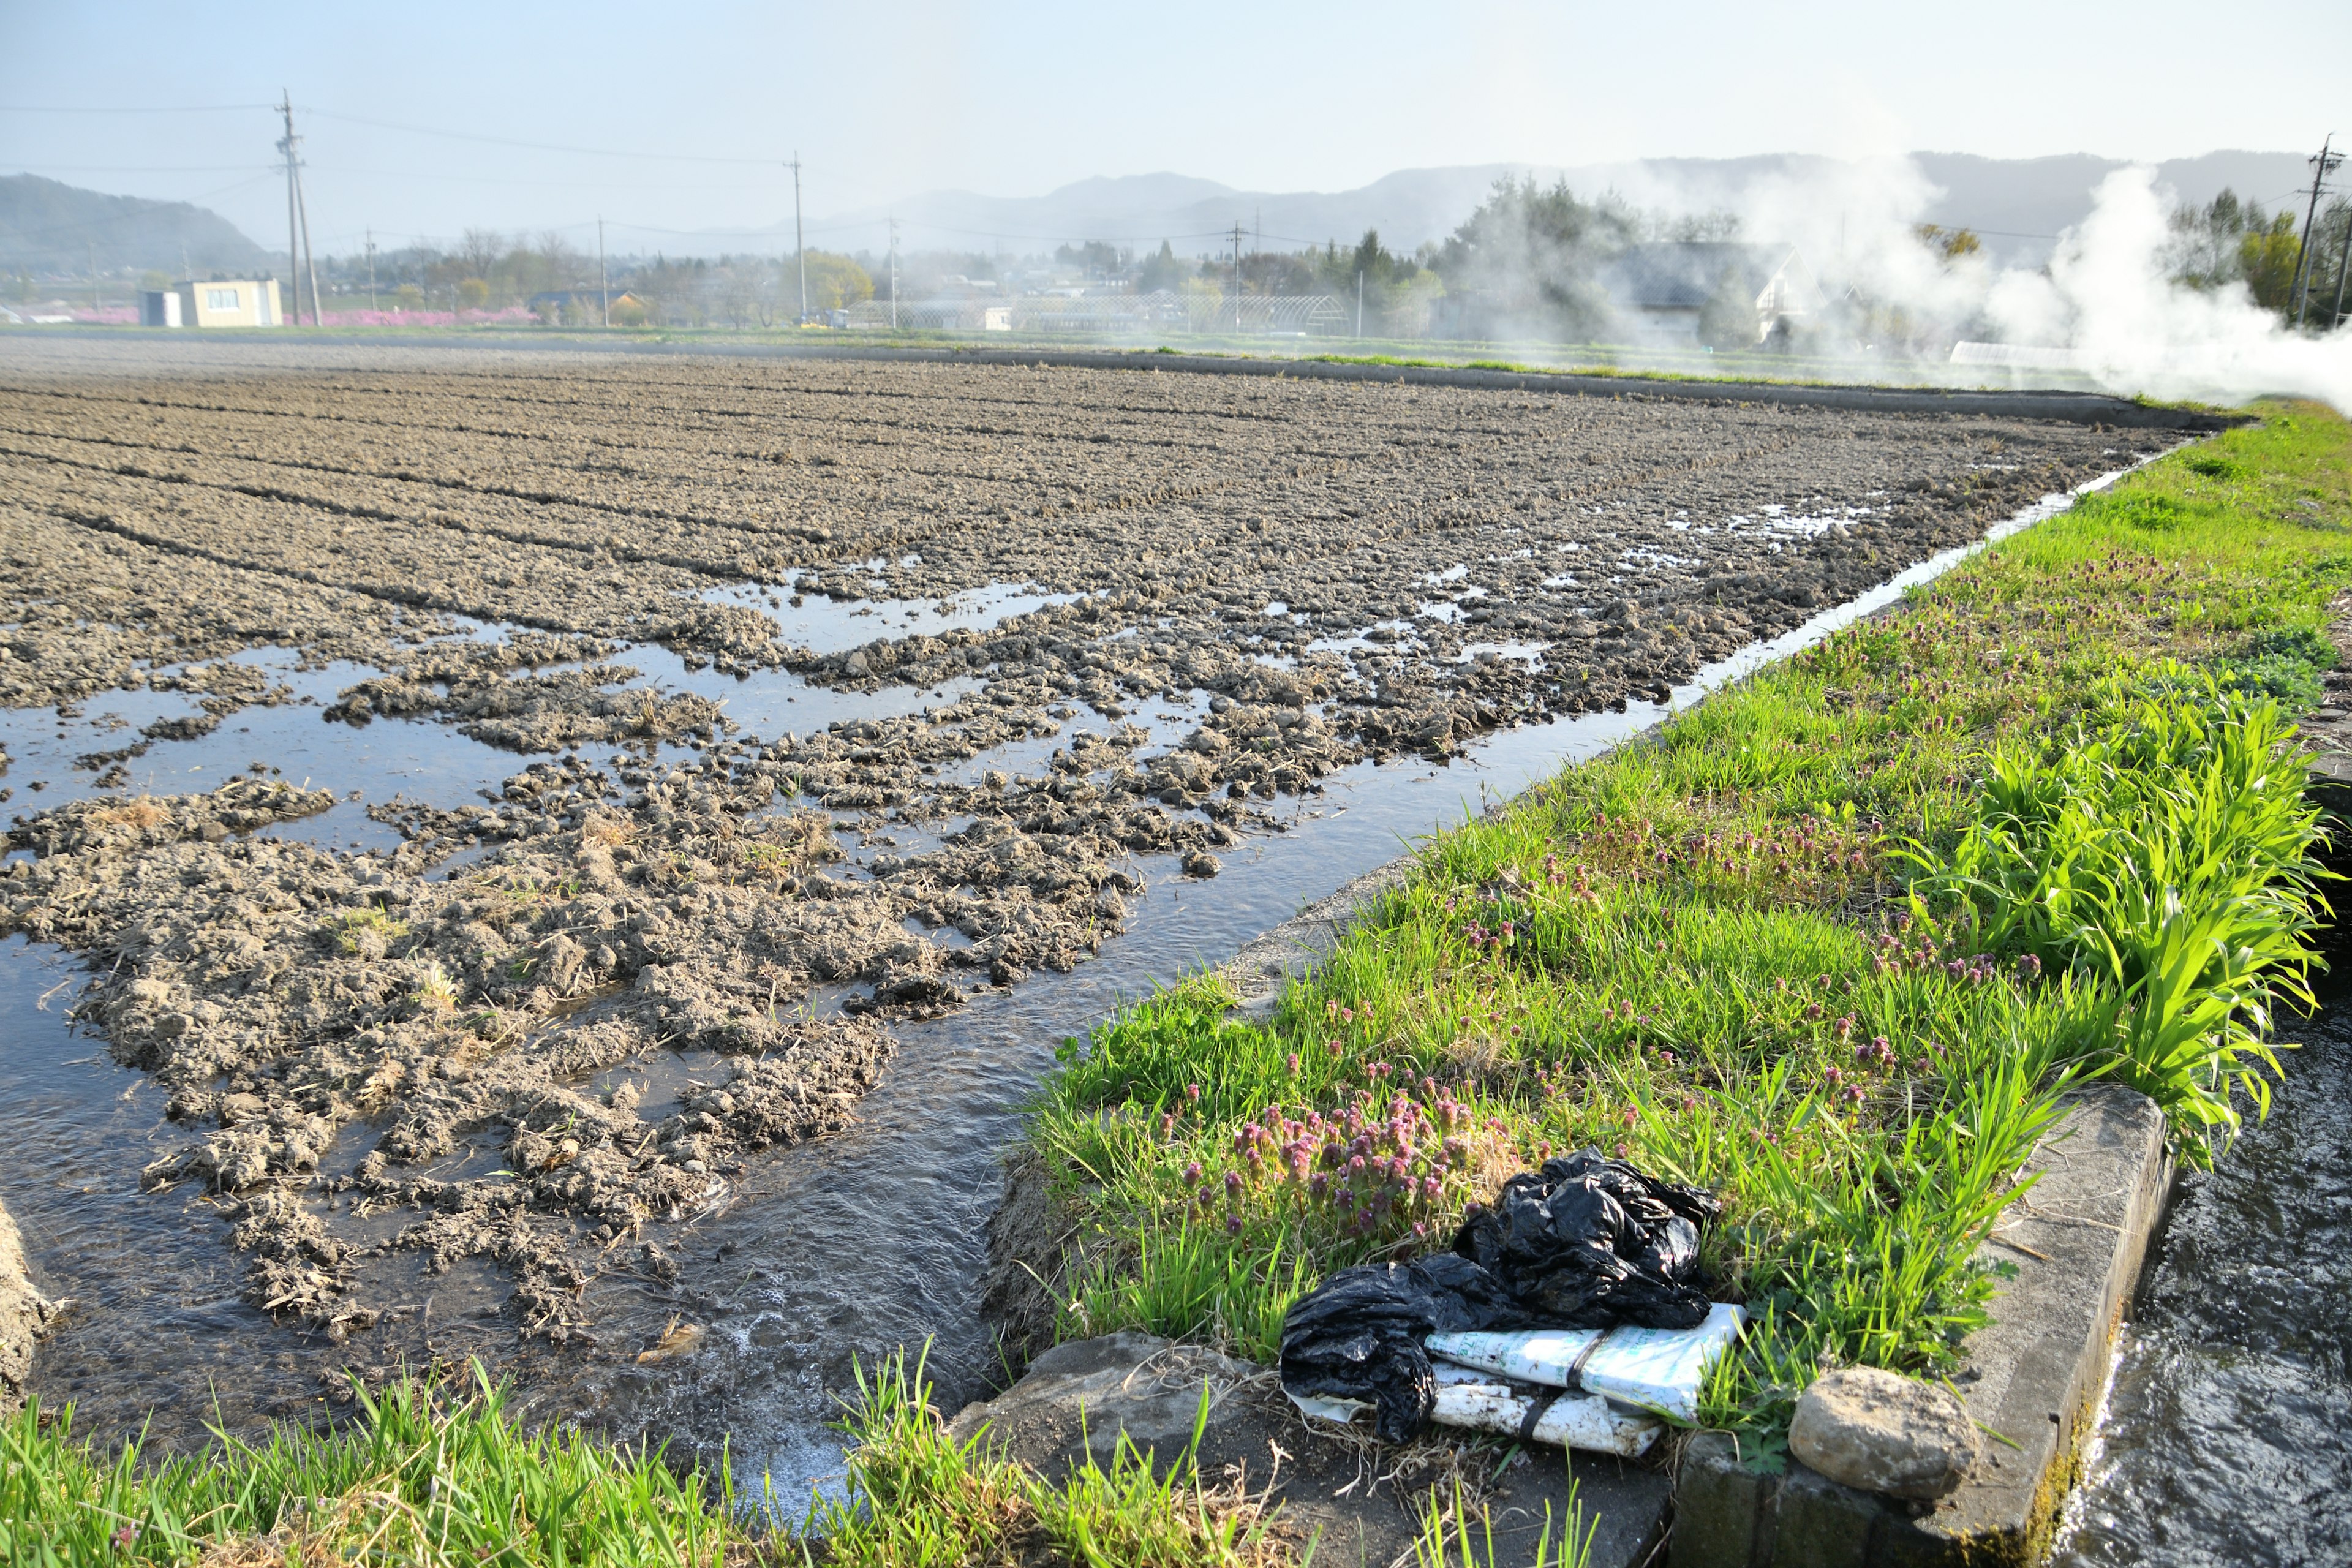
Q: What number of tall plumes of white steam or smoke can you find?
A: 2